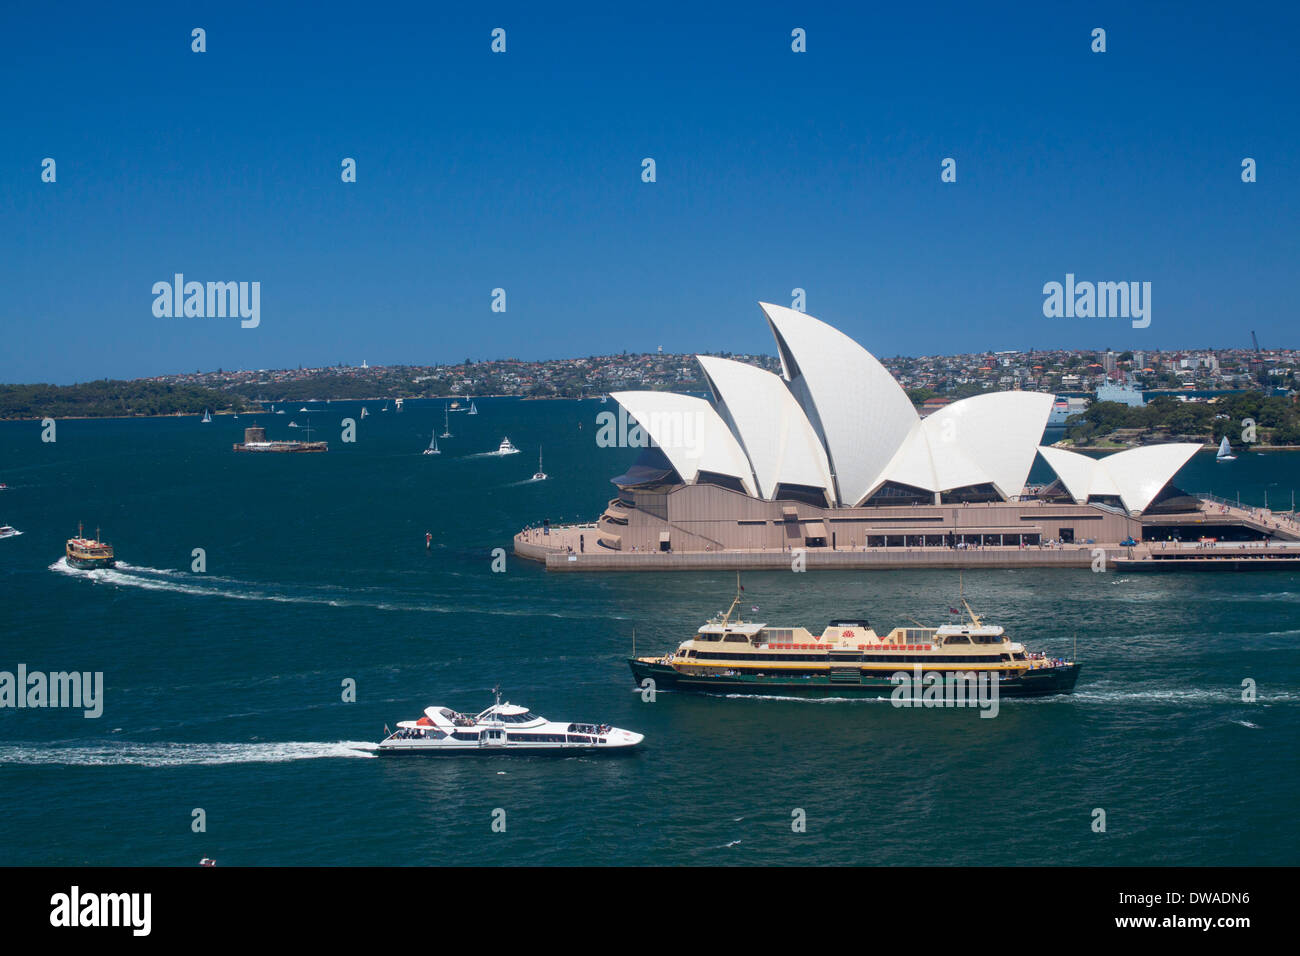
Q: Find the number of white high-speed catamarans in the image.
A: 1